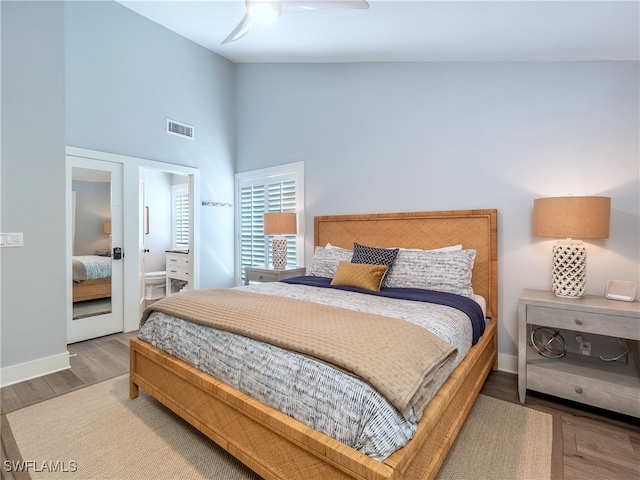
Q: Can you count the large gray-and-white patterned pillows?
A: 2